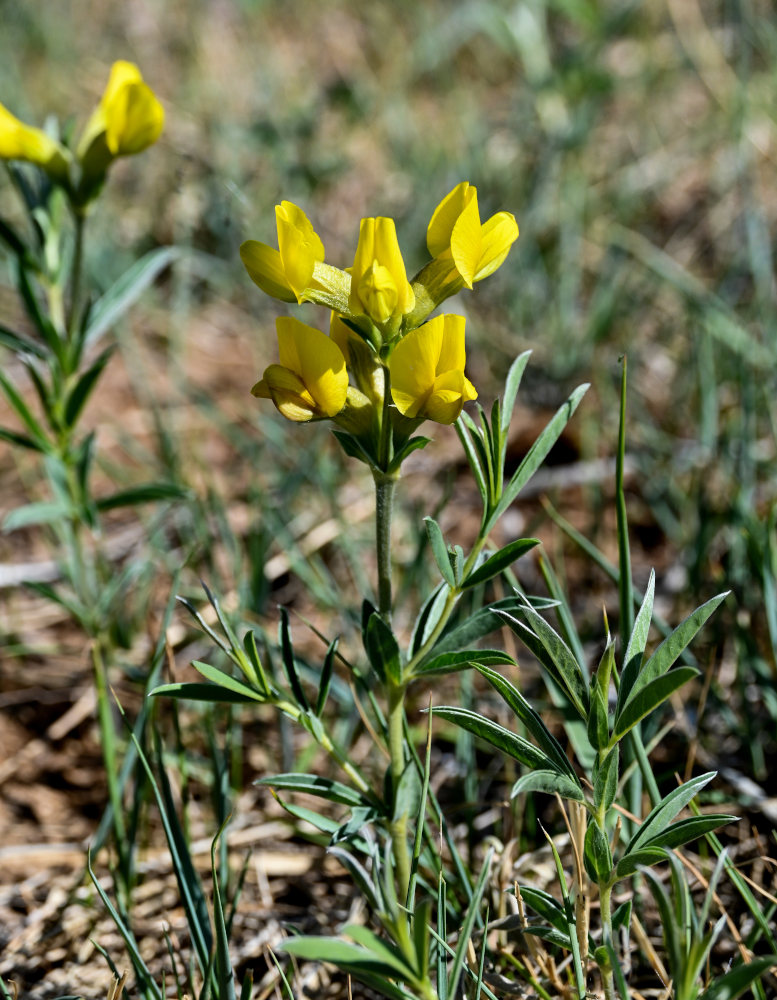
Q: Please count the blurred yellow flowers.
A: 2